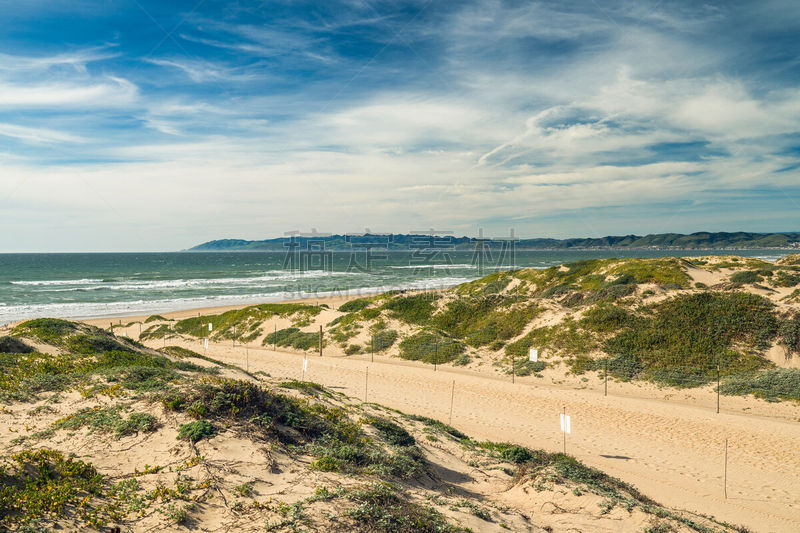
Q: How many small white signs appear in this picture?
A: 5